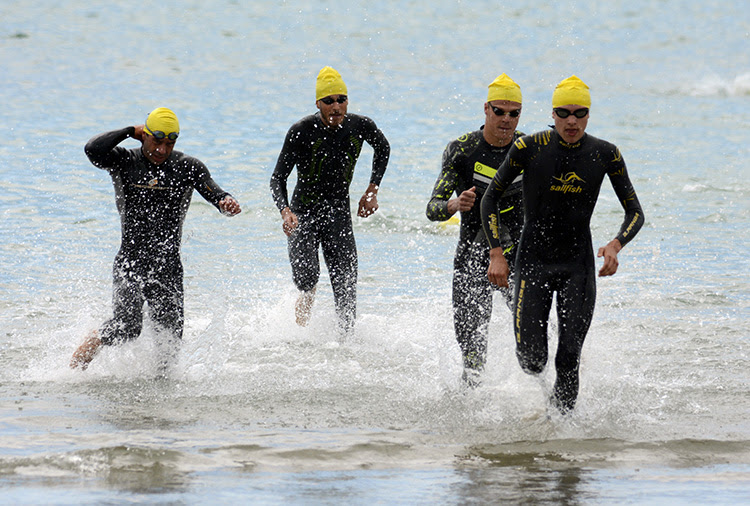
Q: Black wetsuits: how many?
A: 4